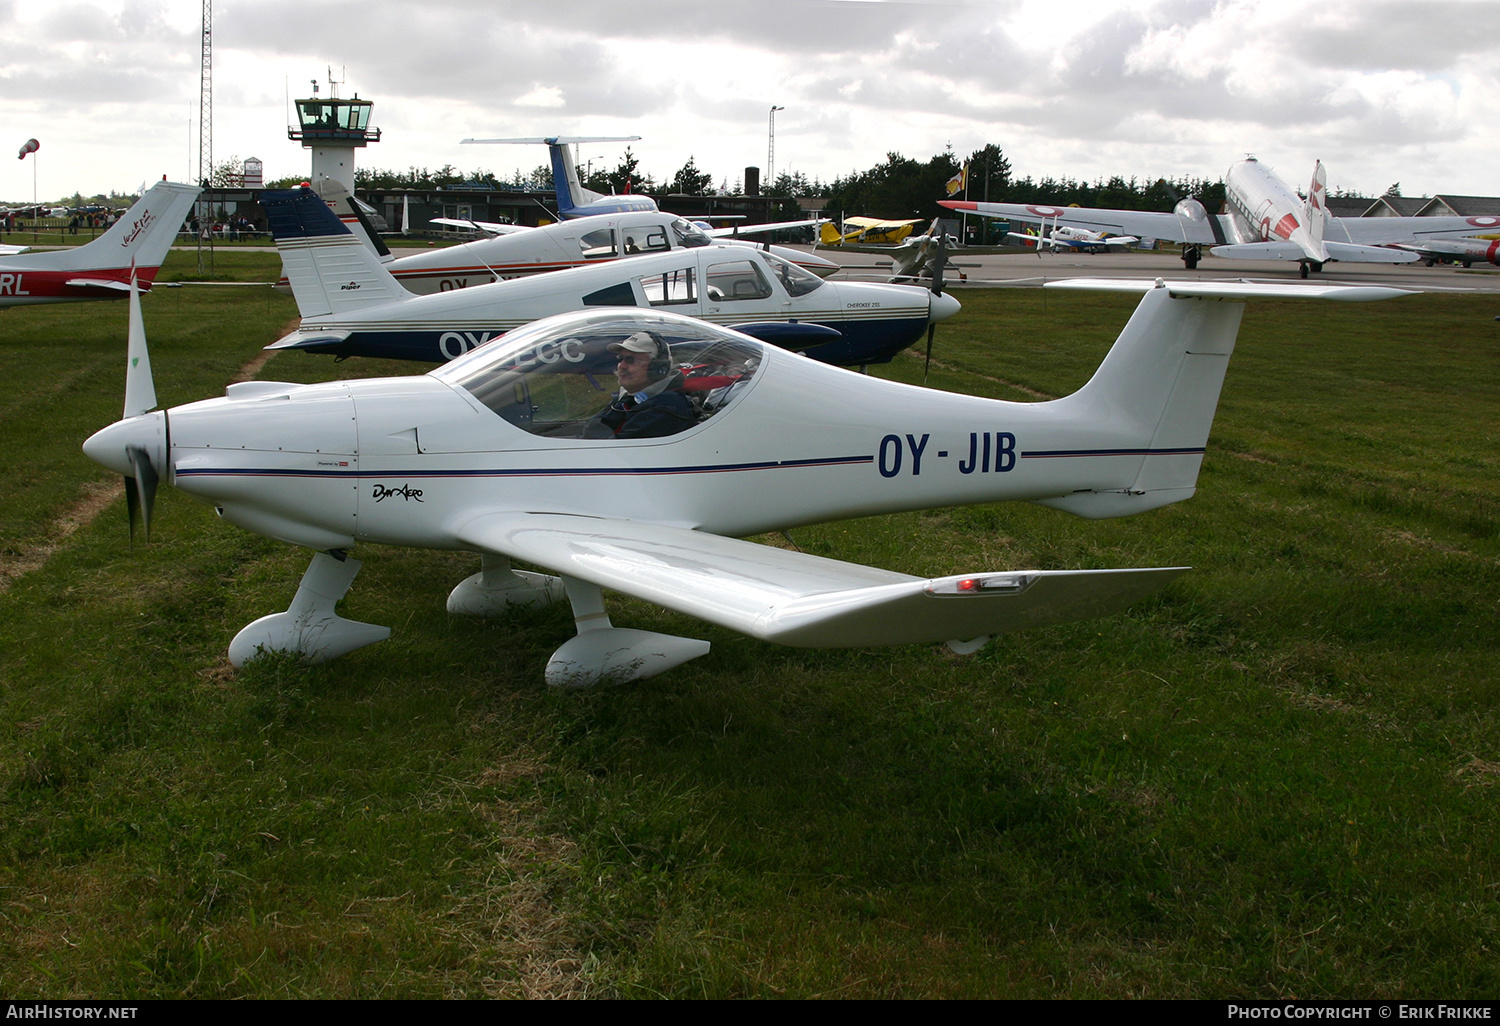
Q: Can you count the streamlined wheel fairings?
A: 3